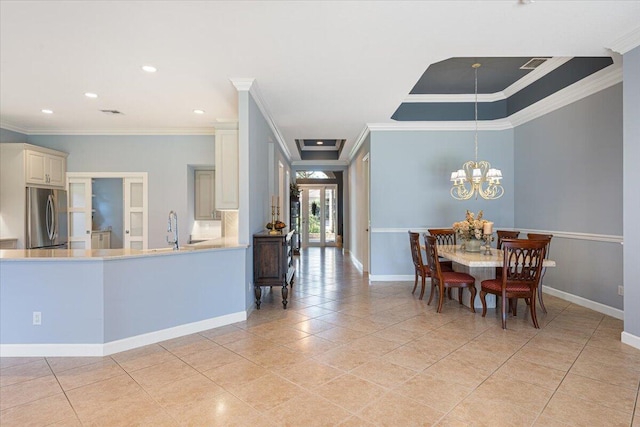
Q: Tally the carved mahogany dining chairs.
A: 6